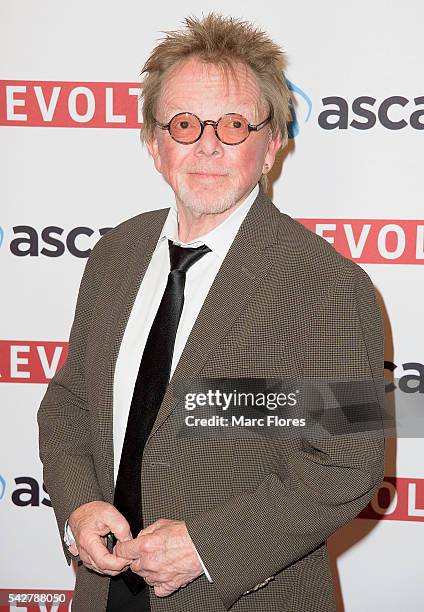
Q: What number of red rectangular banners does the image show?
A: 5